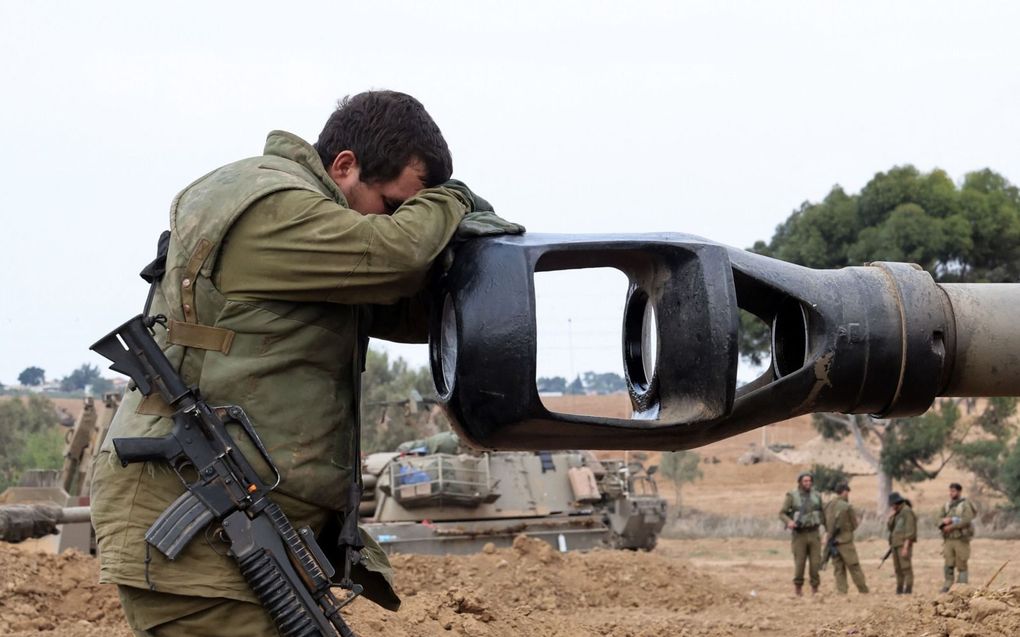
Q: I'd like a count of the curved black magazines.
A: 1